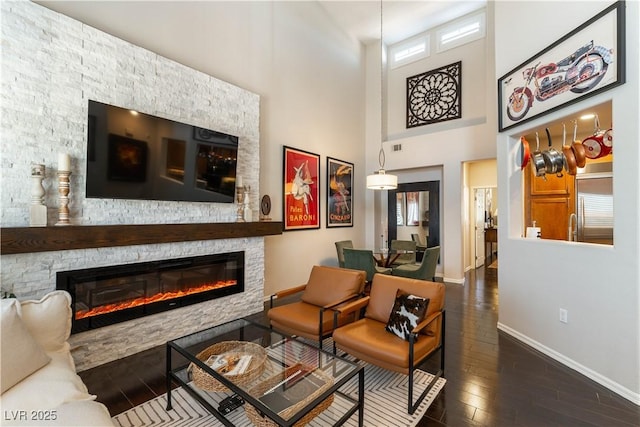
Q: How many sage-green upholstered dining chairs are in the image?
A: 4